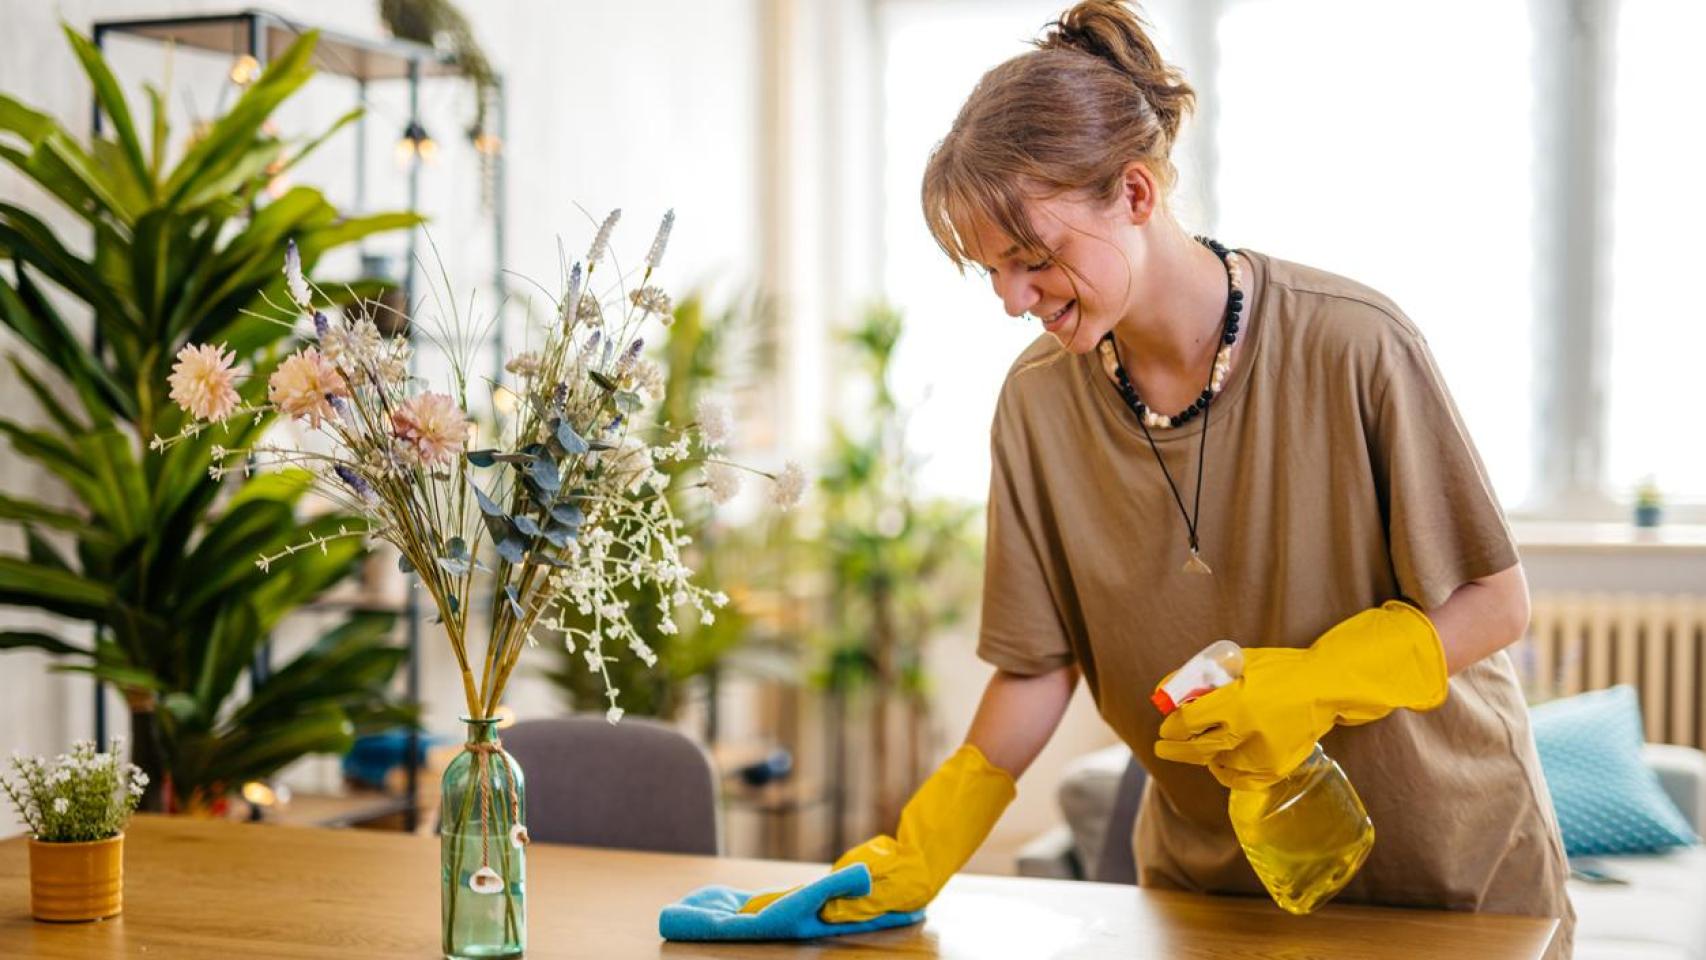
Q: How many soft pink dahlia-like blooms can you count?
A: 3